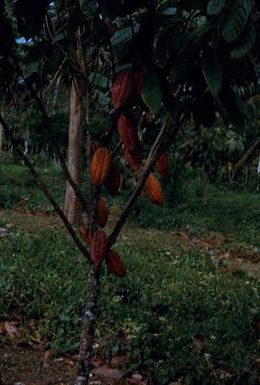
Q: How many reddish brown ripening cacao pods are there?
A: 12